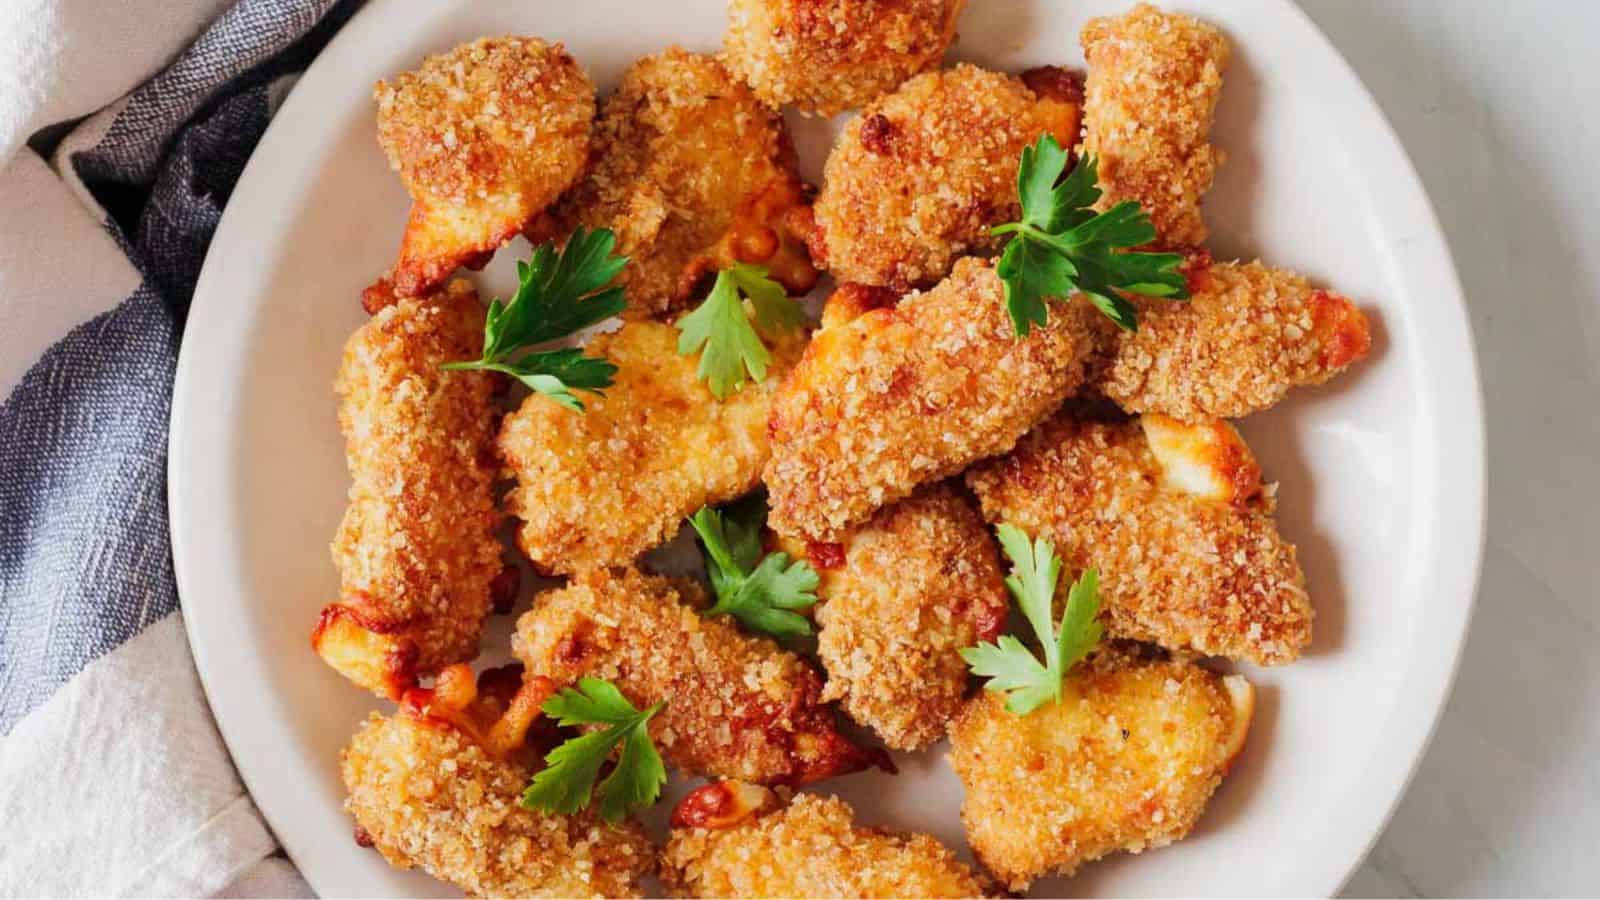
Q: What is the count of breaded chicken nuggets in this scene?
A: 15